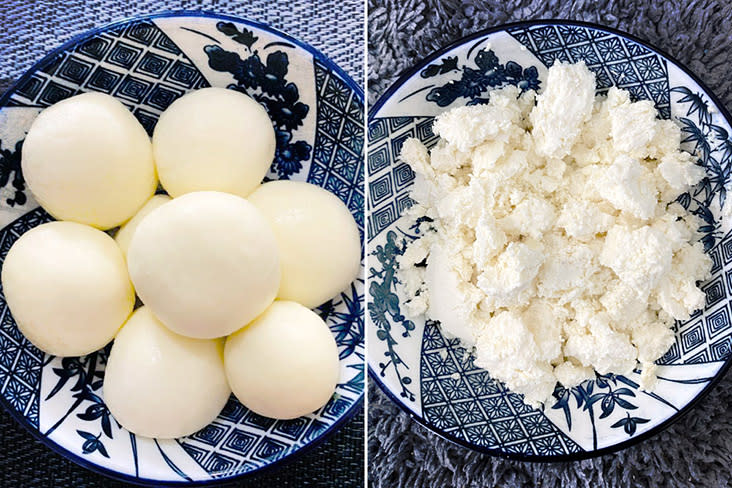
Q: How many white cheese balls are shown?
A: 8